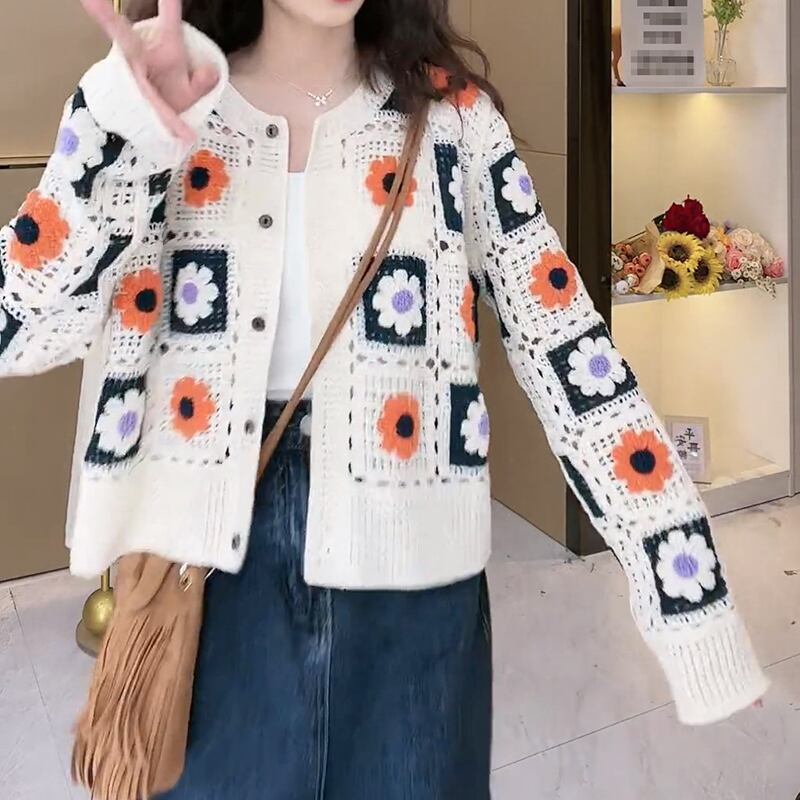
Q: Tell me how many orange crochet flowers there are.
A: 10